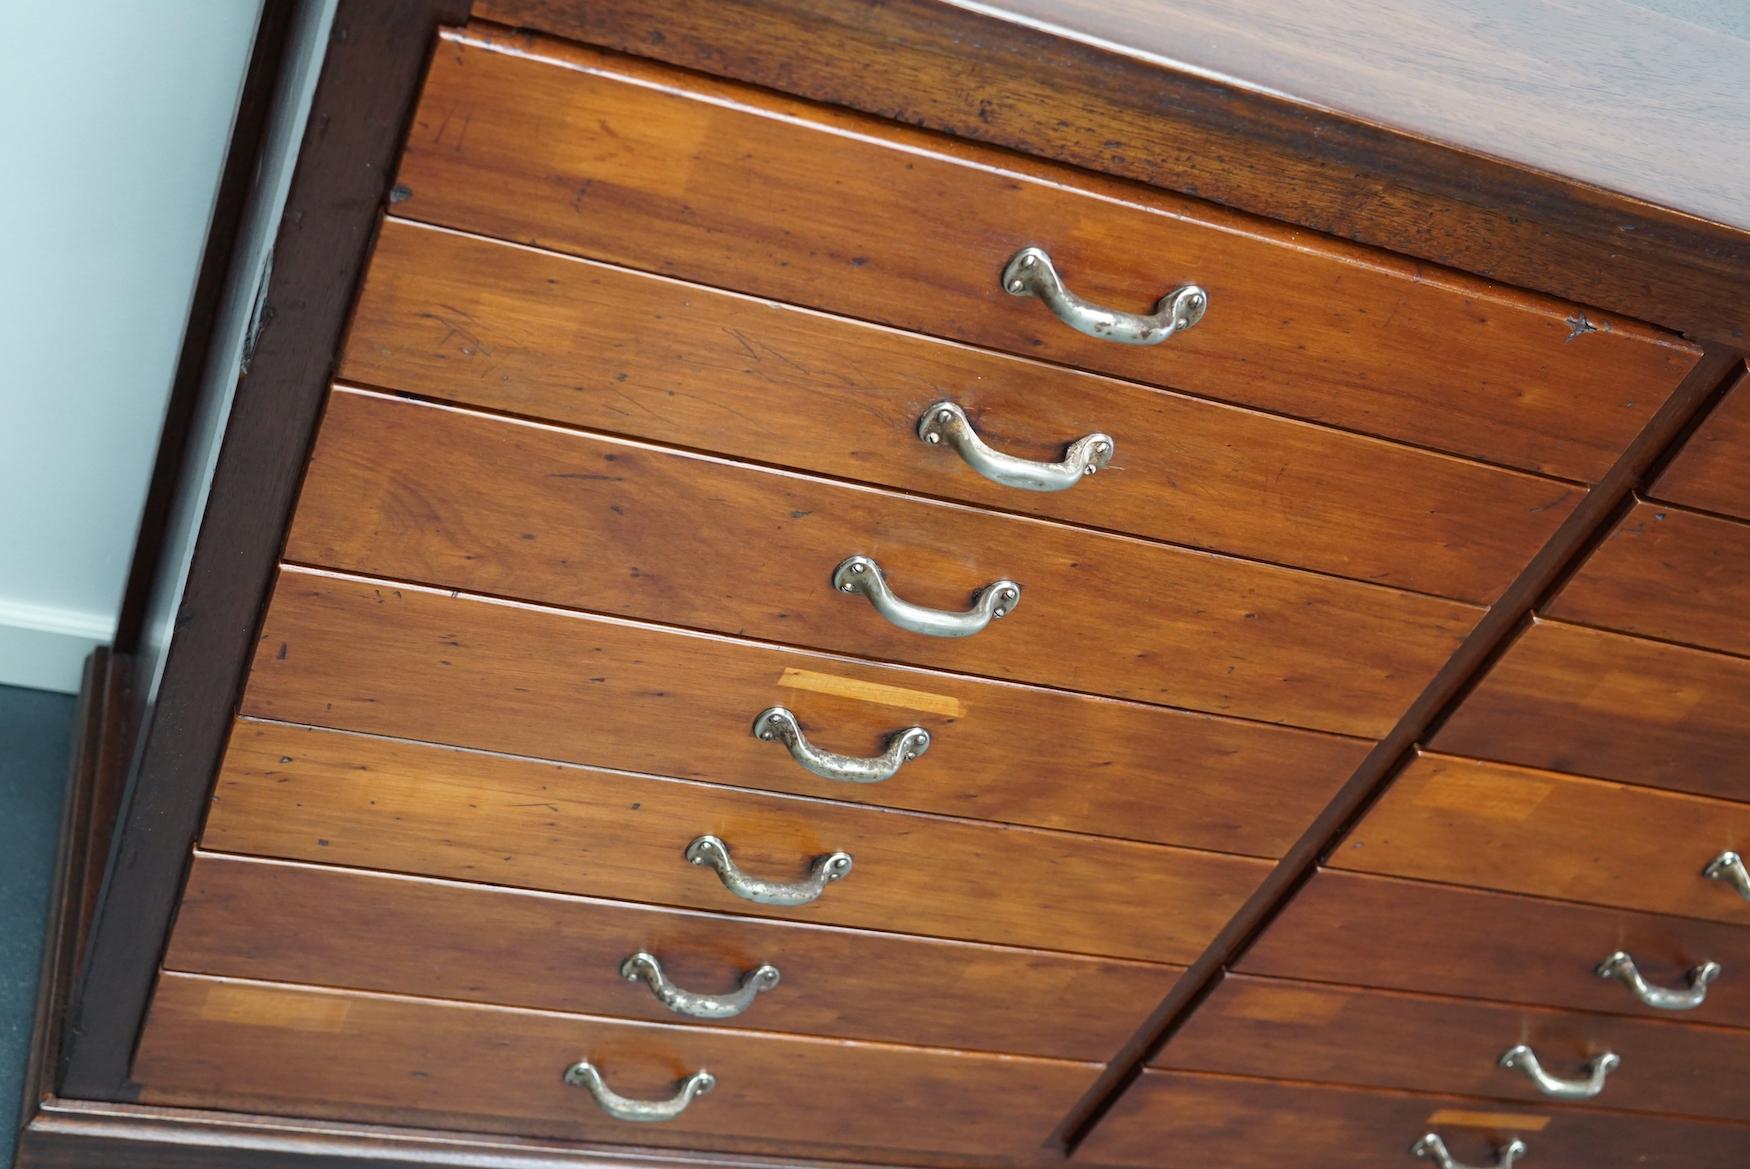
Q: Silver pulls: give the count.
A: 11